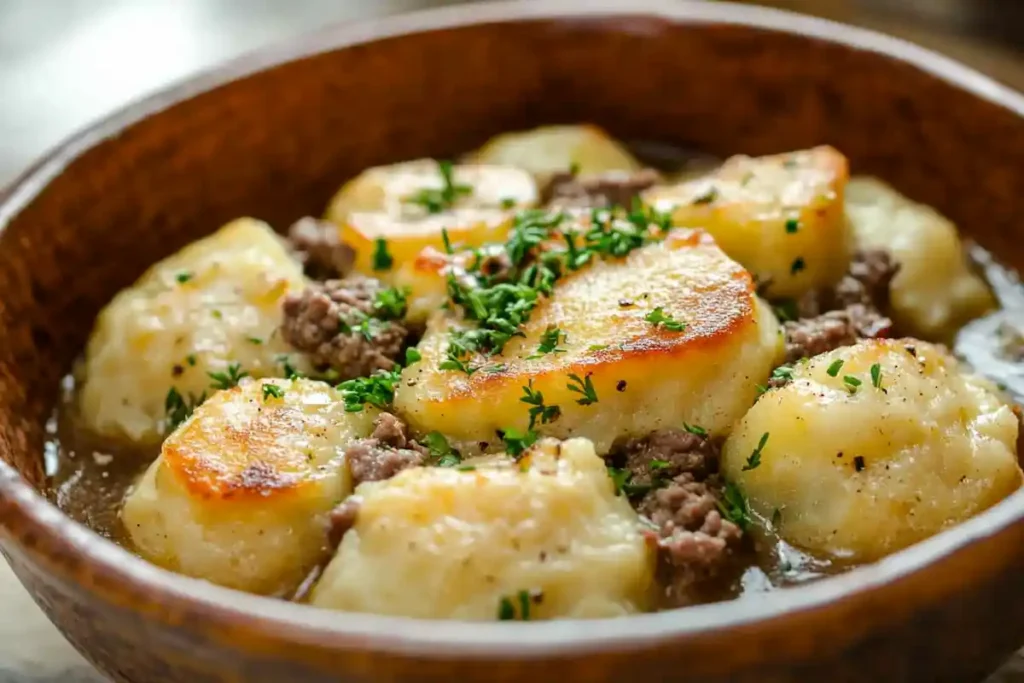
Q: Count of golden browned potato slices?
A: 4